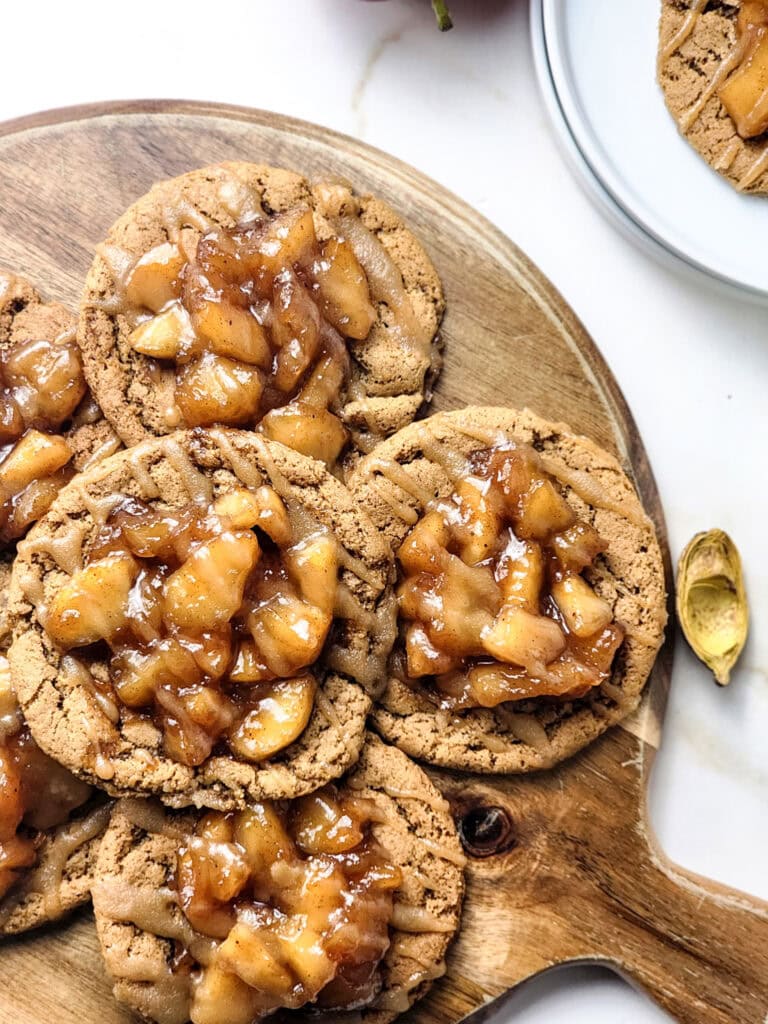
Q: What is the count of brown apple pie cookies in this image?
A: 7